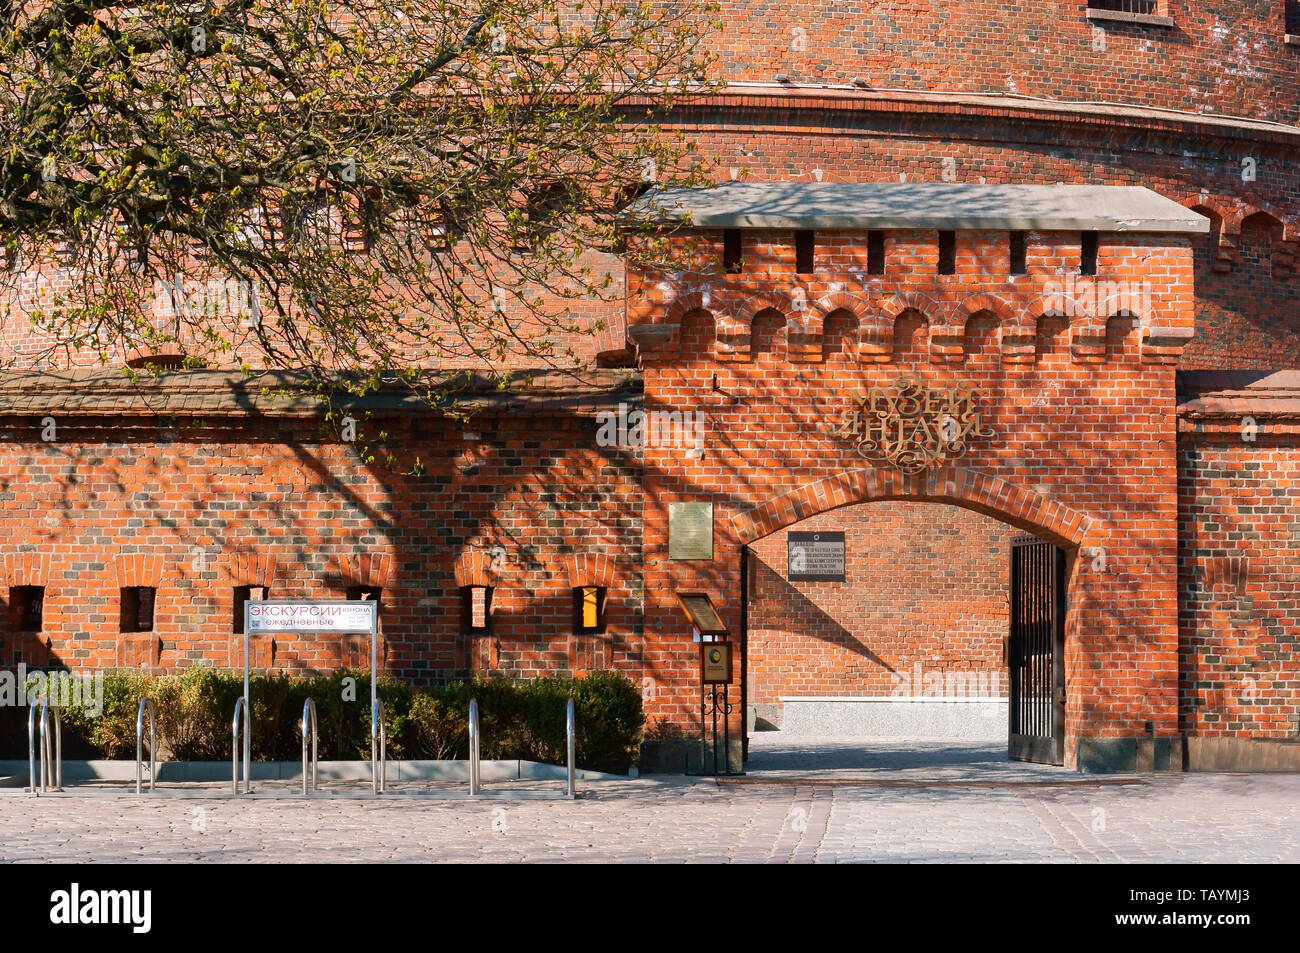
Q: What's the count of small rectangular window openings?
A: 12